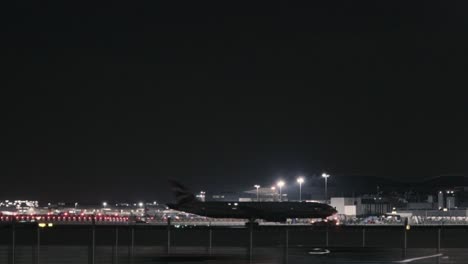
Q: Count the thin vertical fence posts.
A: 13